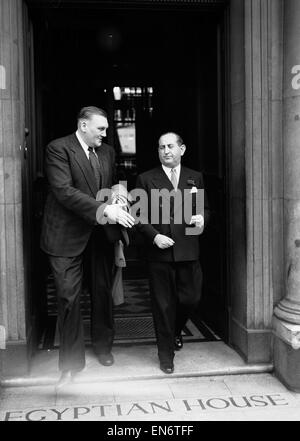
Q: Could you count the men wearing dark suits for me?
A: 2